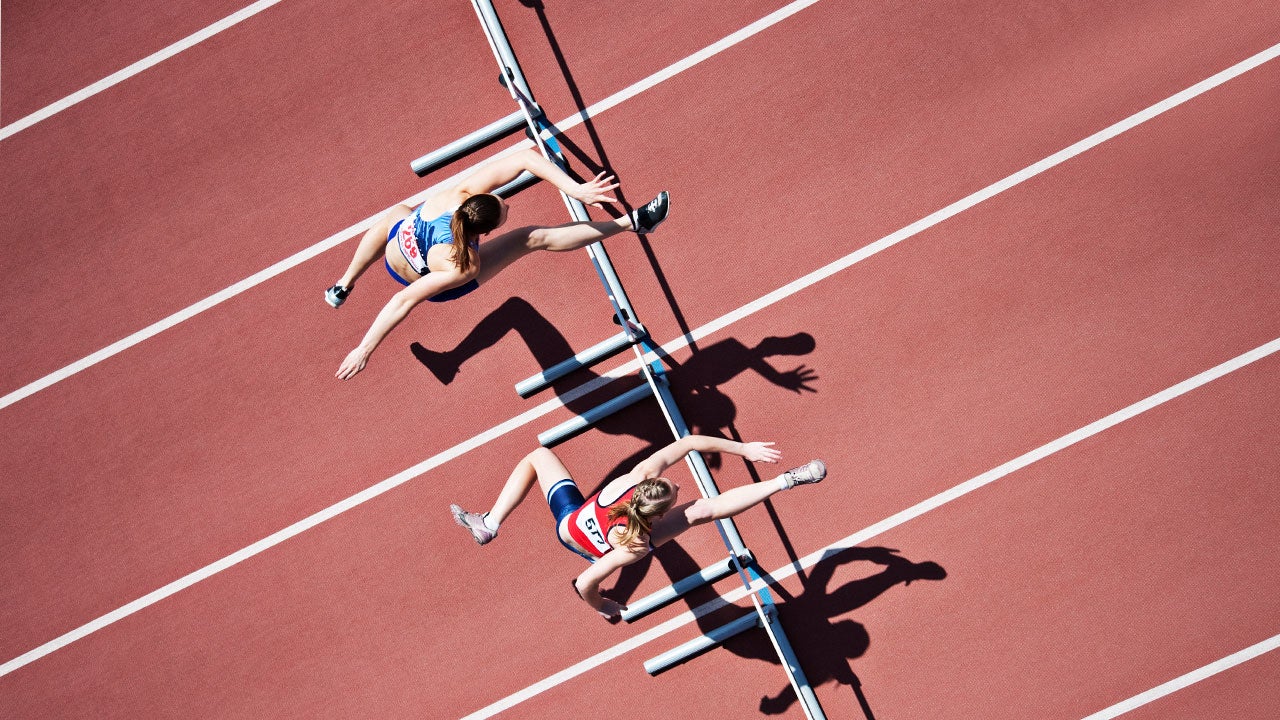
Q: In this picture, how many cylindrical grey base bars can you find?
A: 6